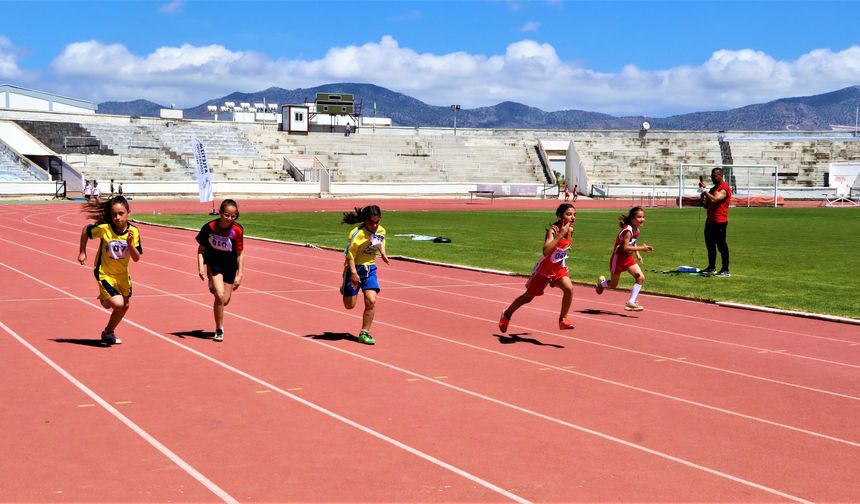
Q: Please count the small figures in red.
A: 2